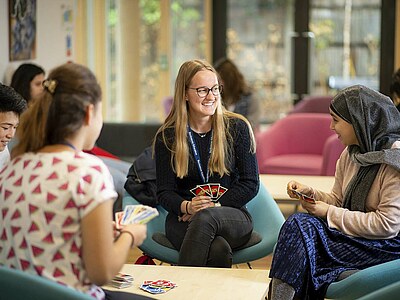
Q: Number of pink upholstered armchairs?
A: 2